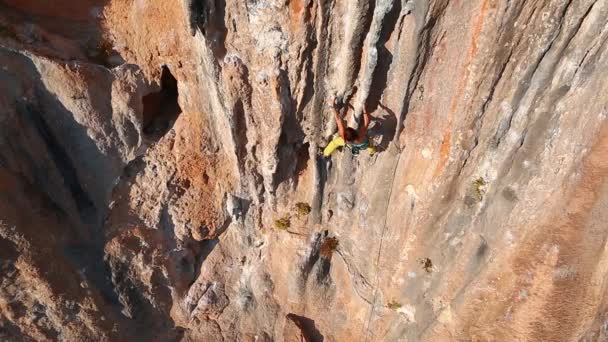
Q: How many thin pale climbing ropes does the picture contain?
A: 1